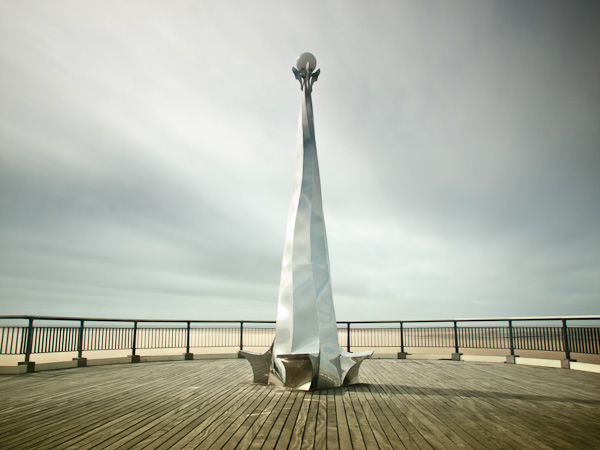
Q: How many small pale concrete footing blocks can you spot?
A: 8